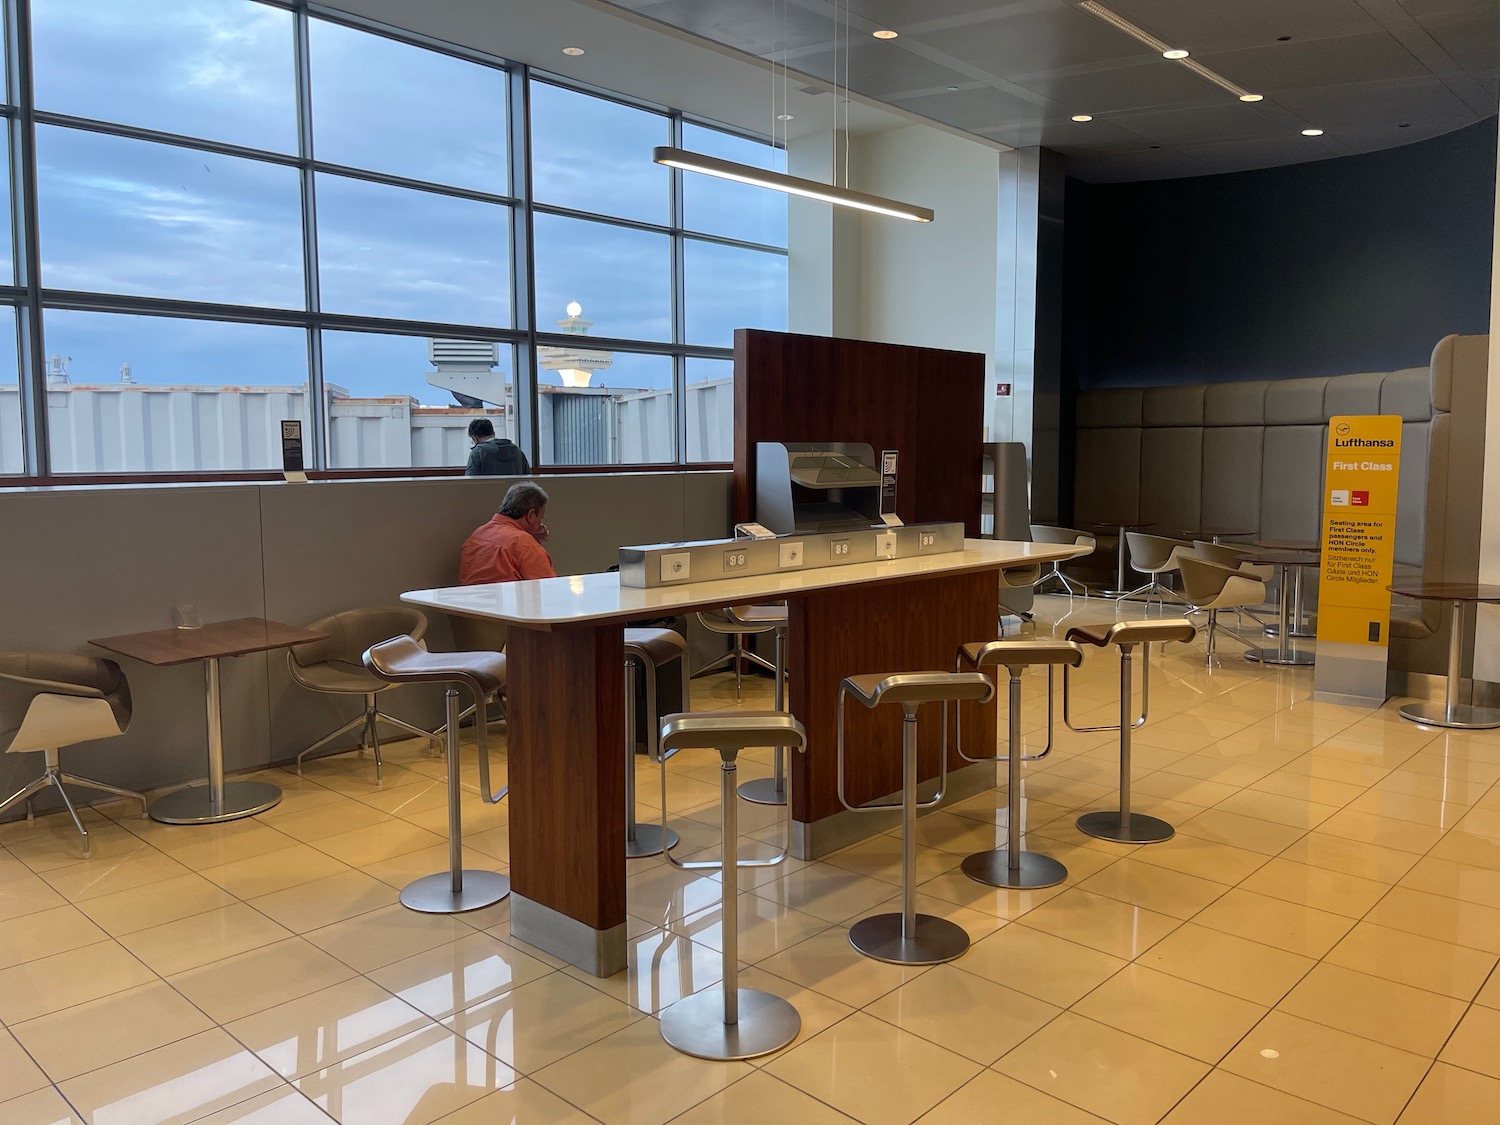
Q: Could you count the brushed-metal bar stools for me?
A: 7